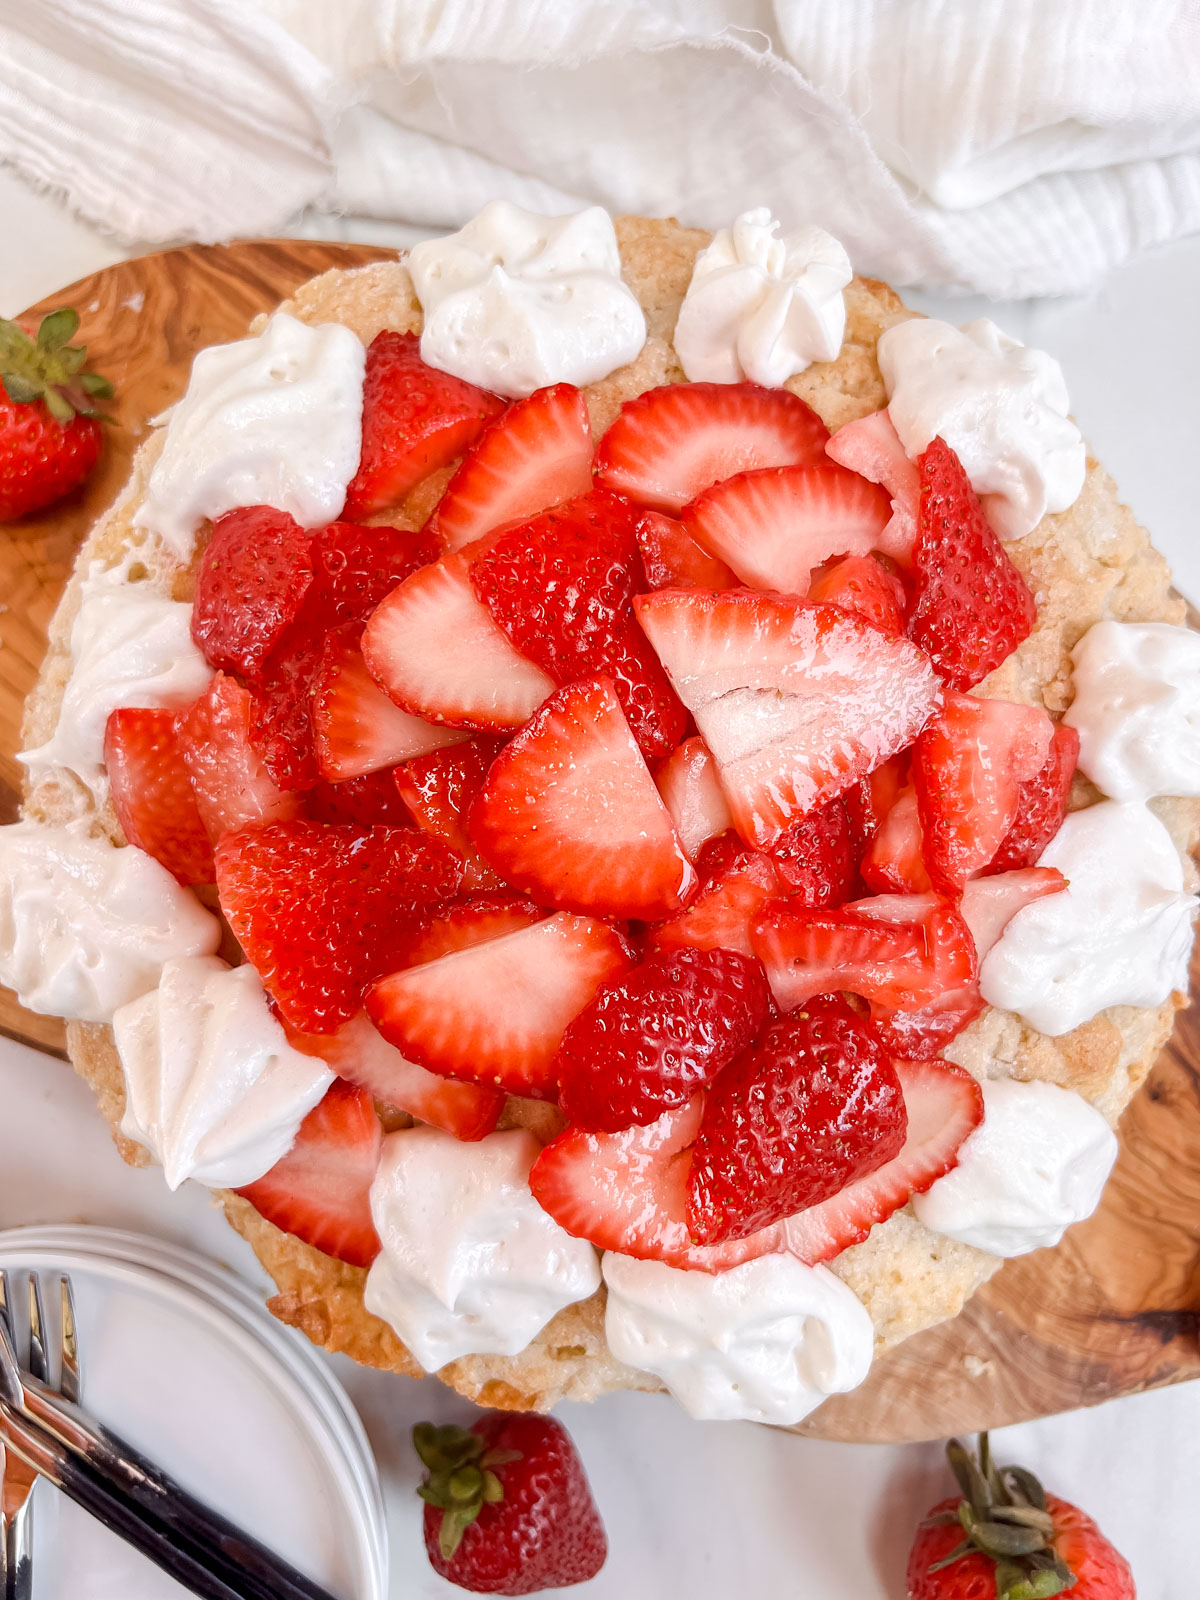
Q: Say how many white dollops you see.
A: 12